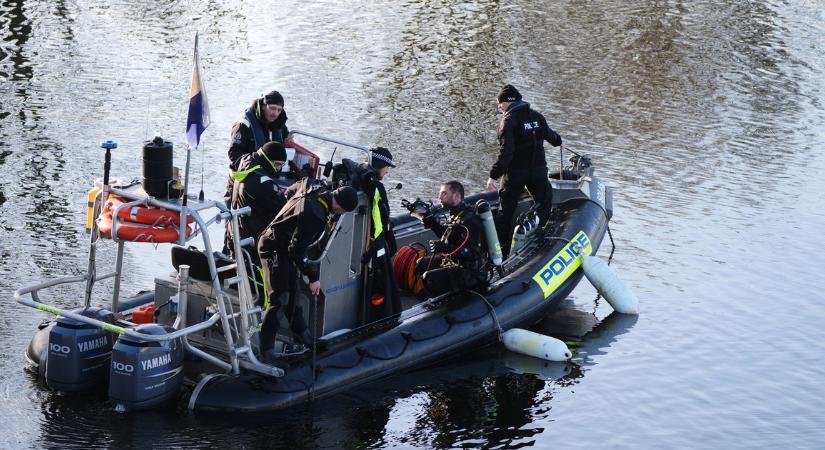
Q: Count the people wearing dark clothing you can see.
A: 6